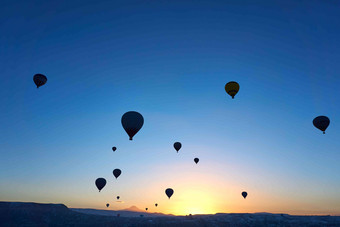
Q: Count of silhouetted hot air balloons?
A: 15